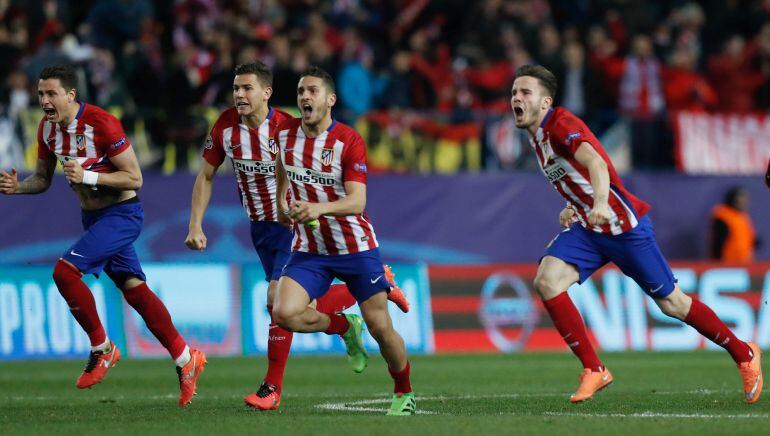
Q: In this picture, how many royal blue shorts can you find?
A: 4